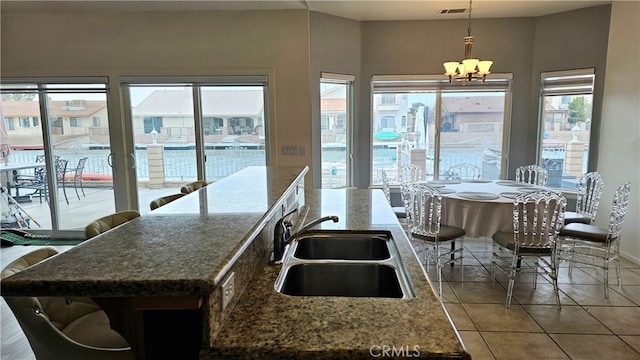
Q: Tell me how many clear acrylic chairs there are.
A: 8